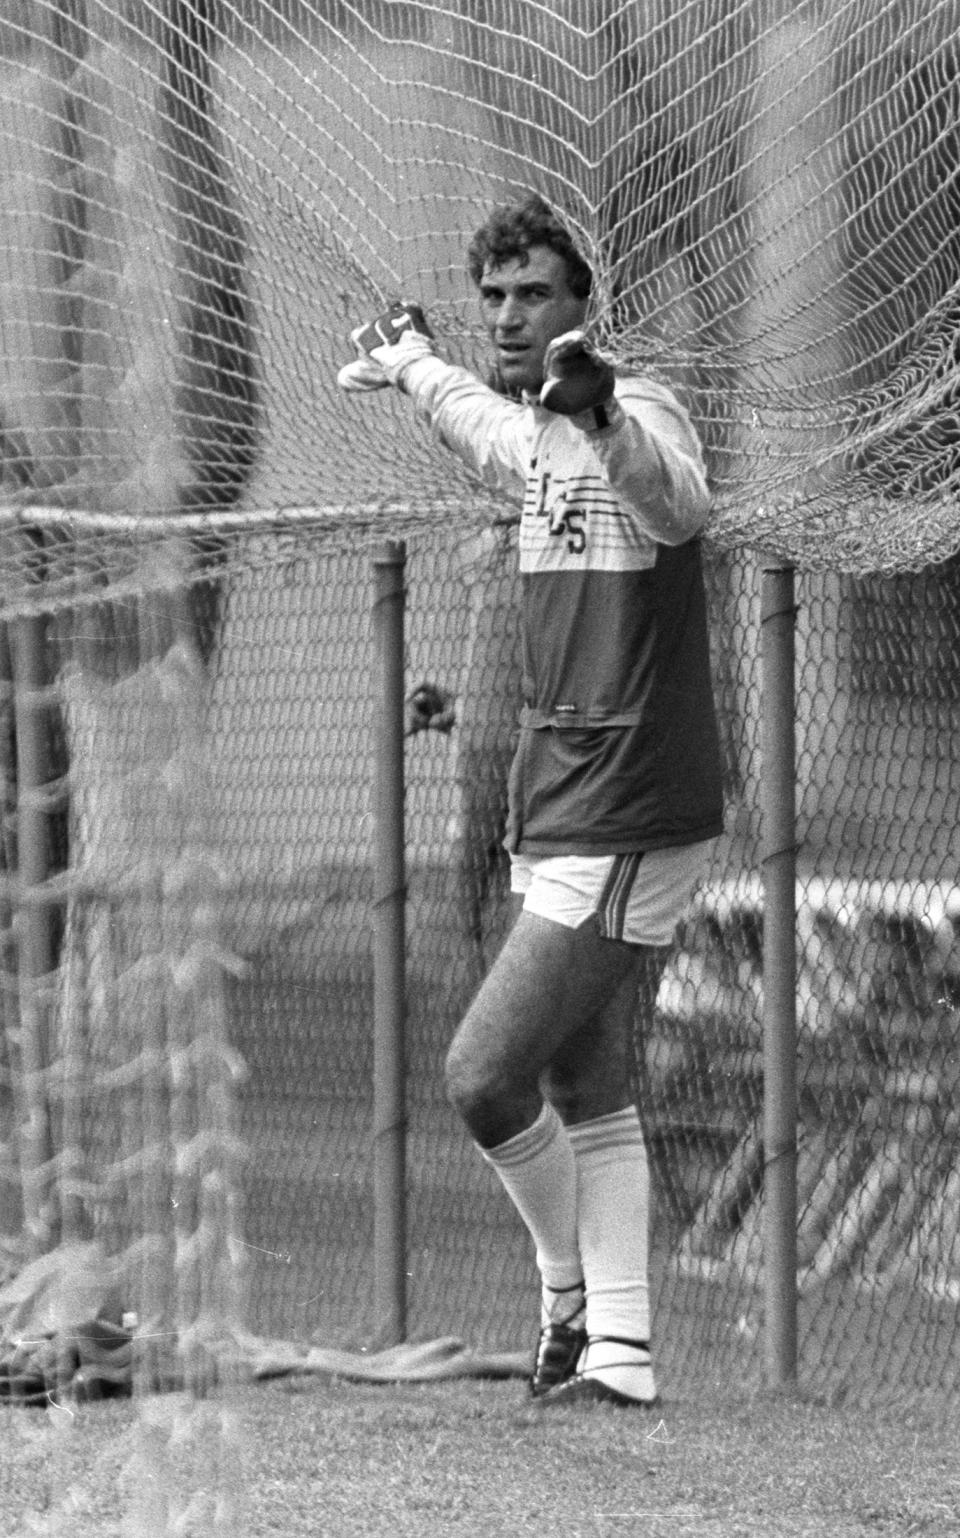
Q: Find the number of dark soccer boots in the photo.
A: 2